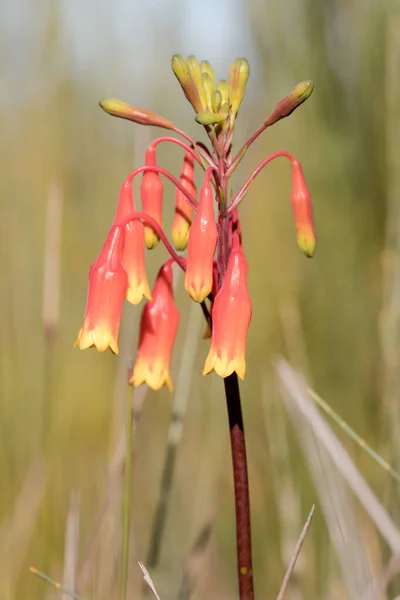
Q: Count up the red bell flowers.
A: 8